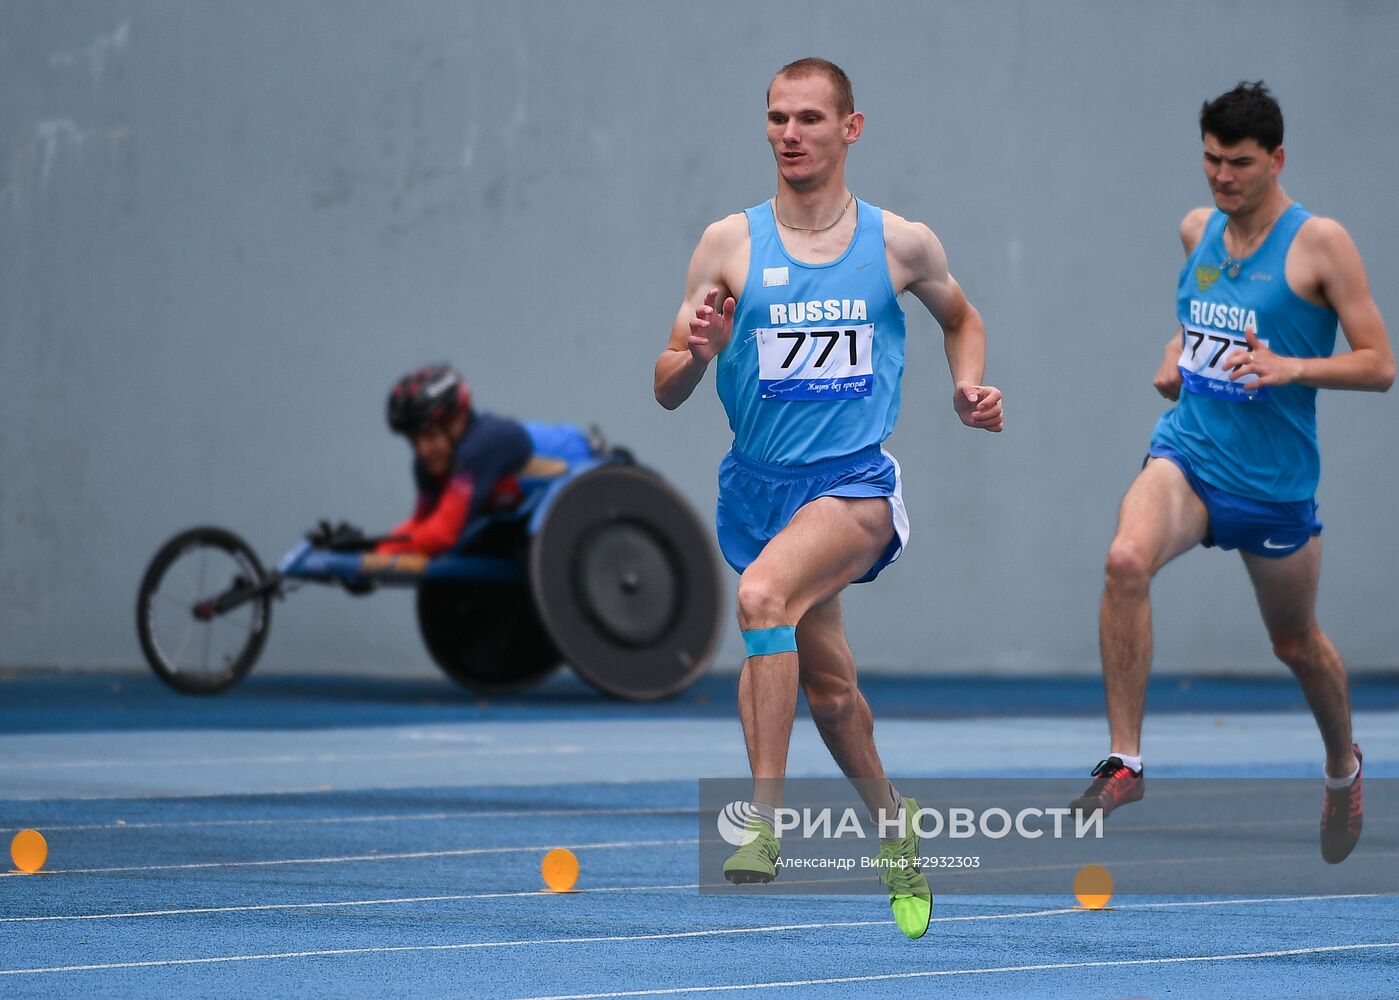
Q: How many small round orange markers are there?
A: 3